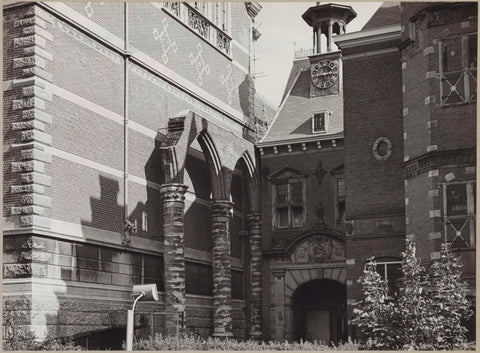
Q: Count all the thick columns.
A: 3